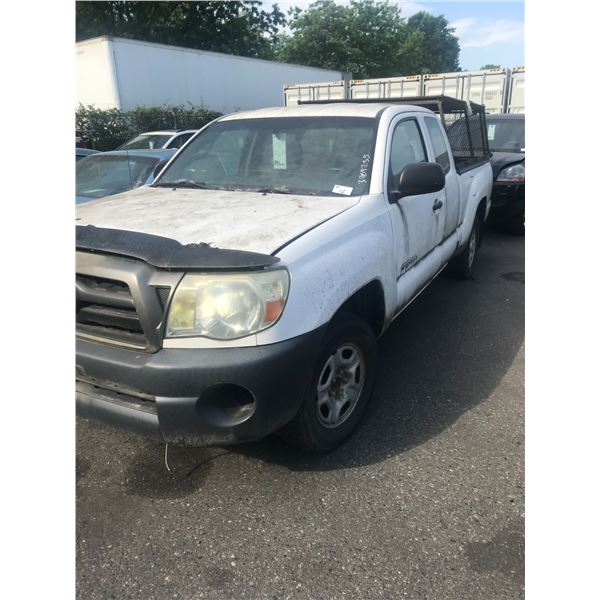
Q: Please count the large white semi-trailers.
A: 1